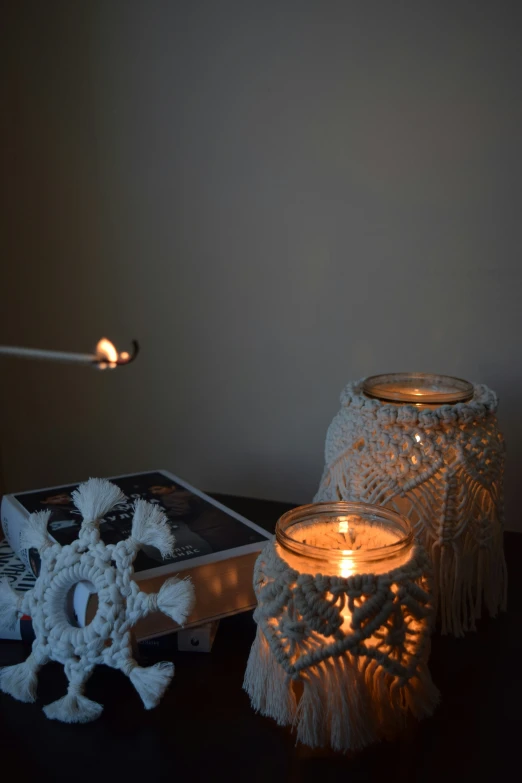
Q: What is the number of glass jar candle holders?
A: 2